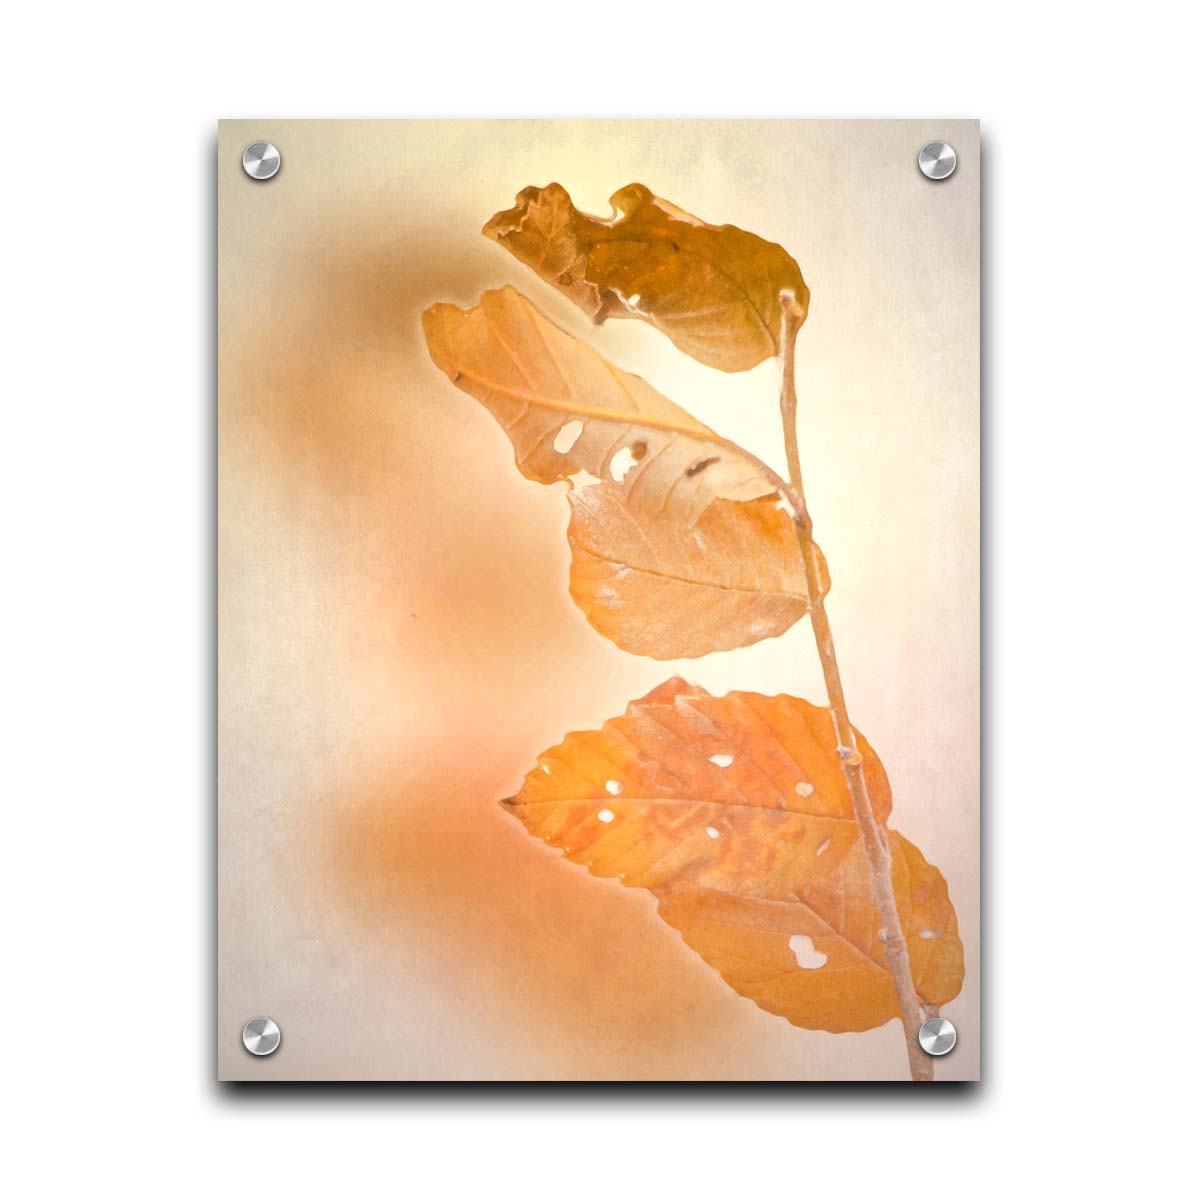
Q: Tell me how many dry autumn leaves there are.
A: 5